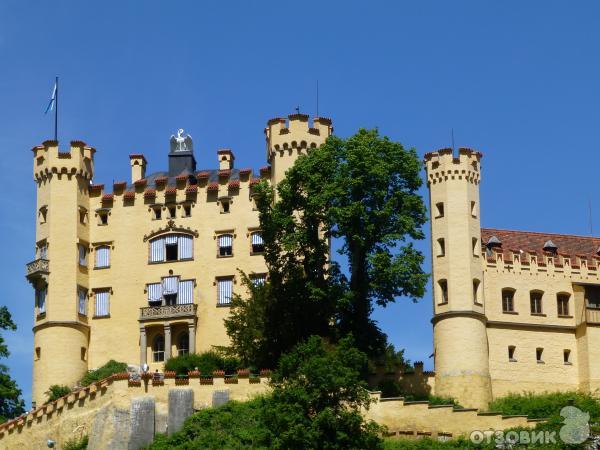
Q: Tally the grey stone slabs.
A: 3